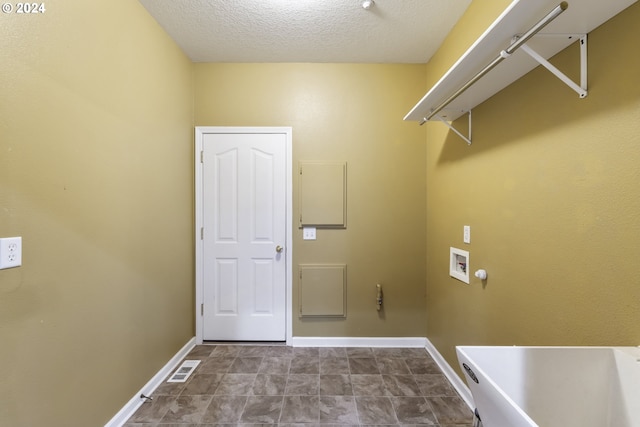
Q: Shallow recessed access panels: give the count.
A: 2